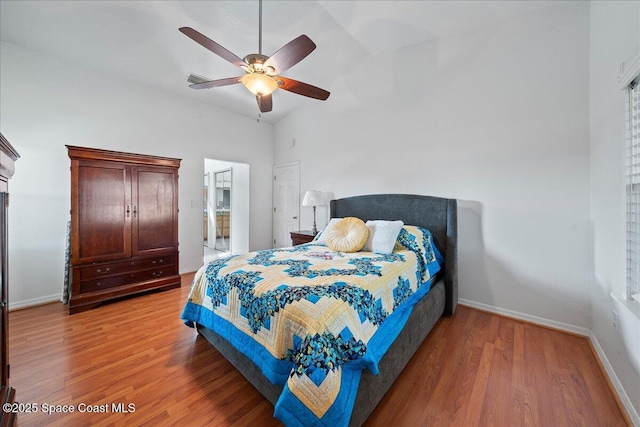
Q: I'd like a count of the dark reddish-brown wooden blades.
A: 5